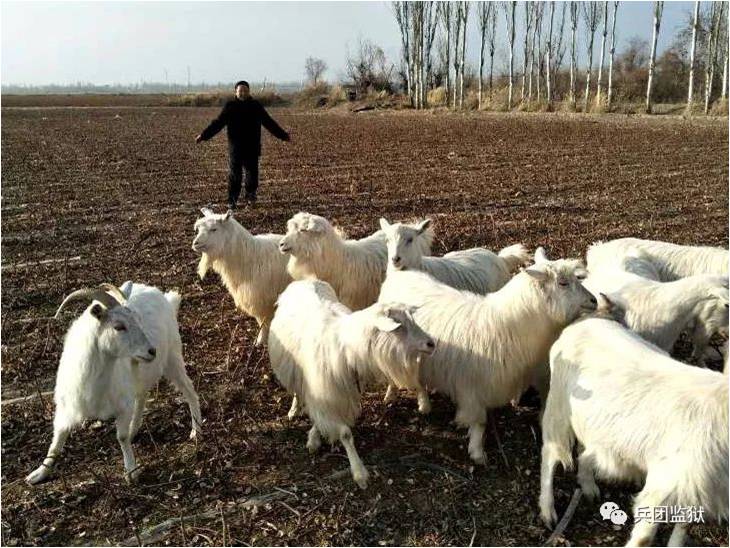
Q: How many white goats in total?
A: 9